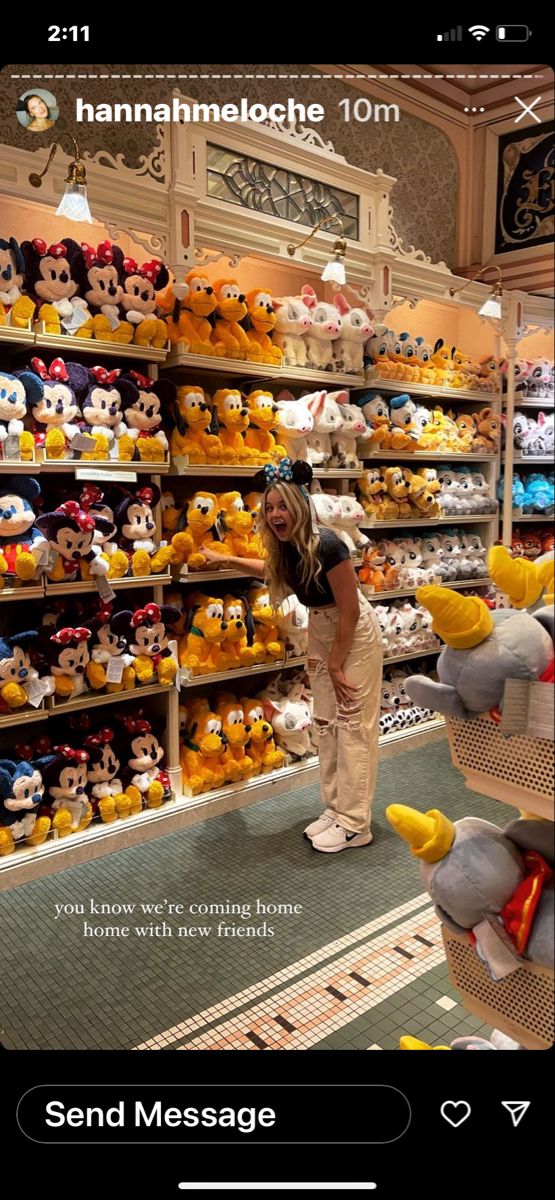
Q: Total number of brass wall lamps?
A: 3